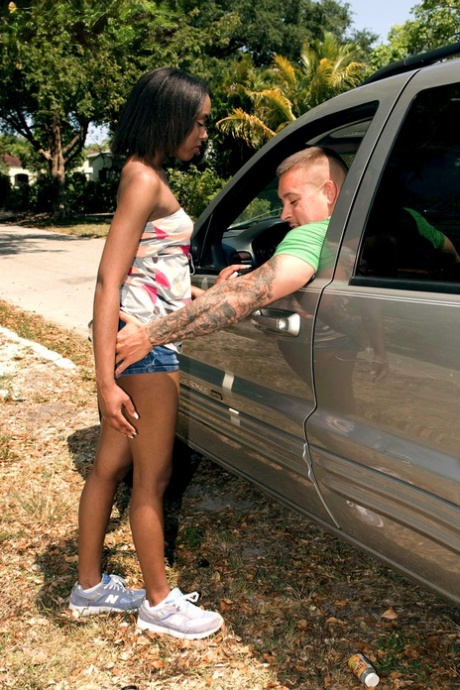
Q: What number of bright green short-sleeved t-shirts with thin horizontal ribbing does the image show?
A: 1